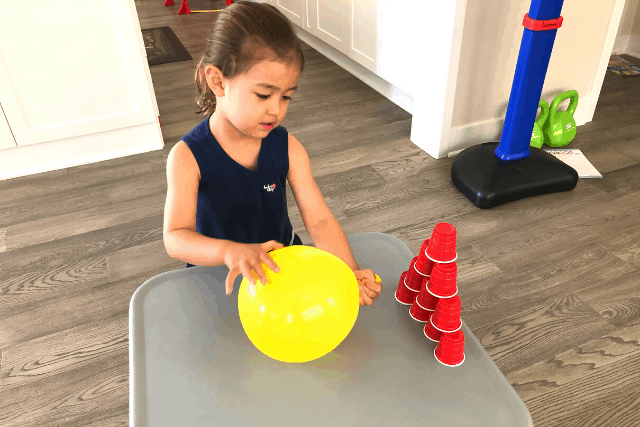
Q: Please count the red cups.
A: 10